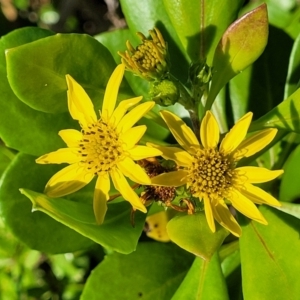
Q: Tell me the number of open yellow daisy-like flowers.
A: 2